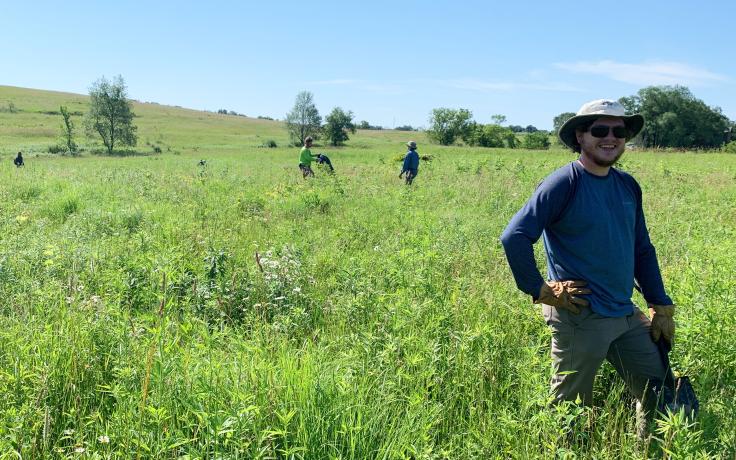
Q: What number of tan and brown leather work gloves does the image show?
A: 2